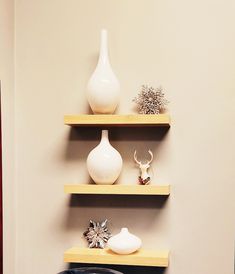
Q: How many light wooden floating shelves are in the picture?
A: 3